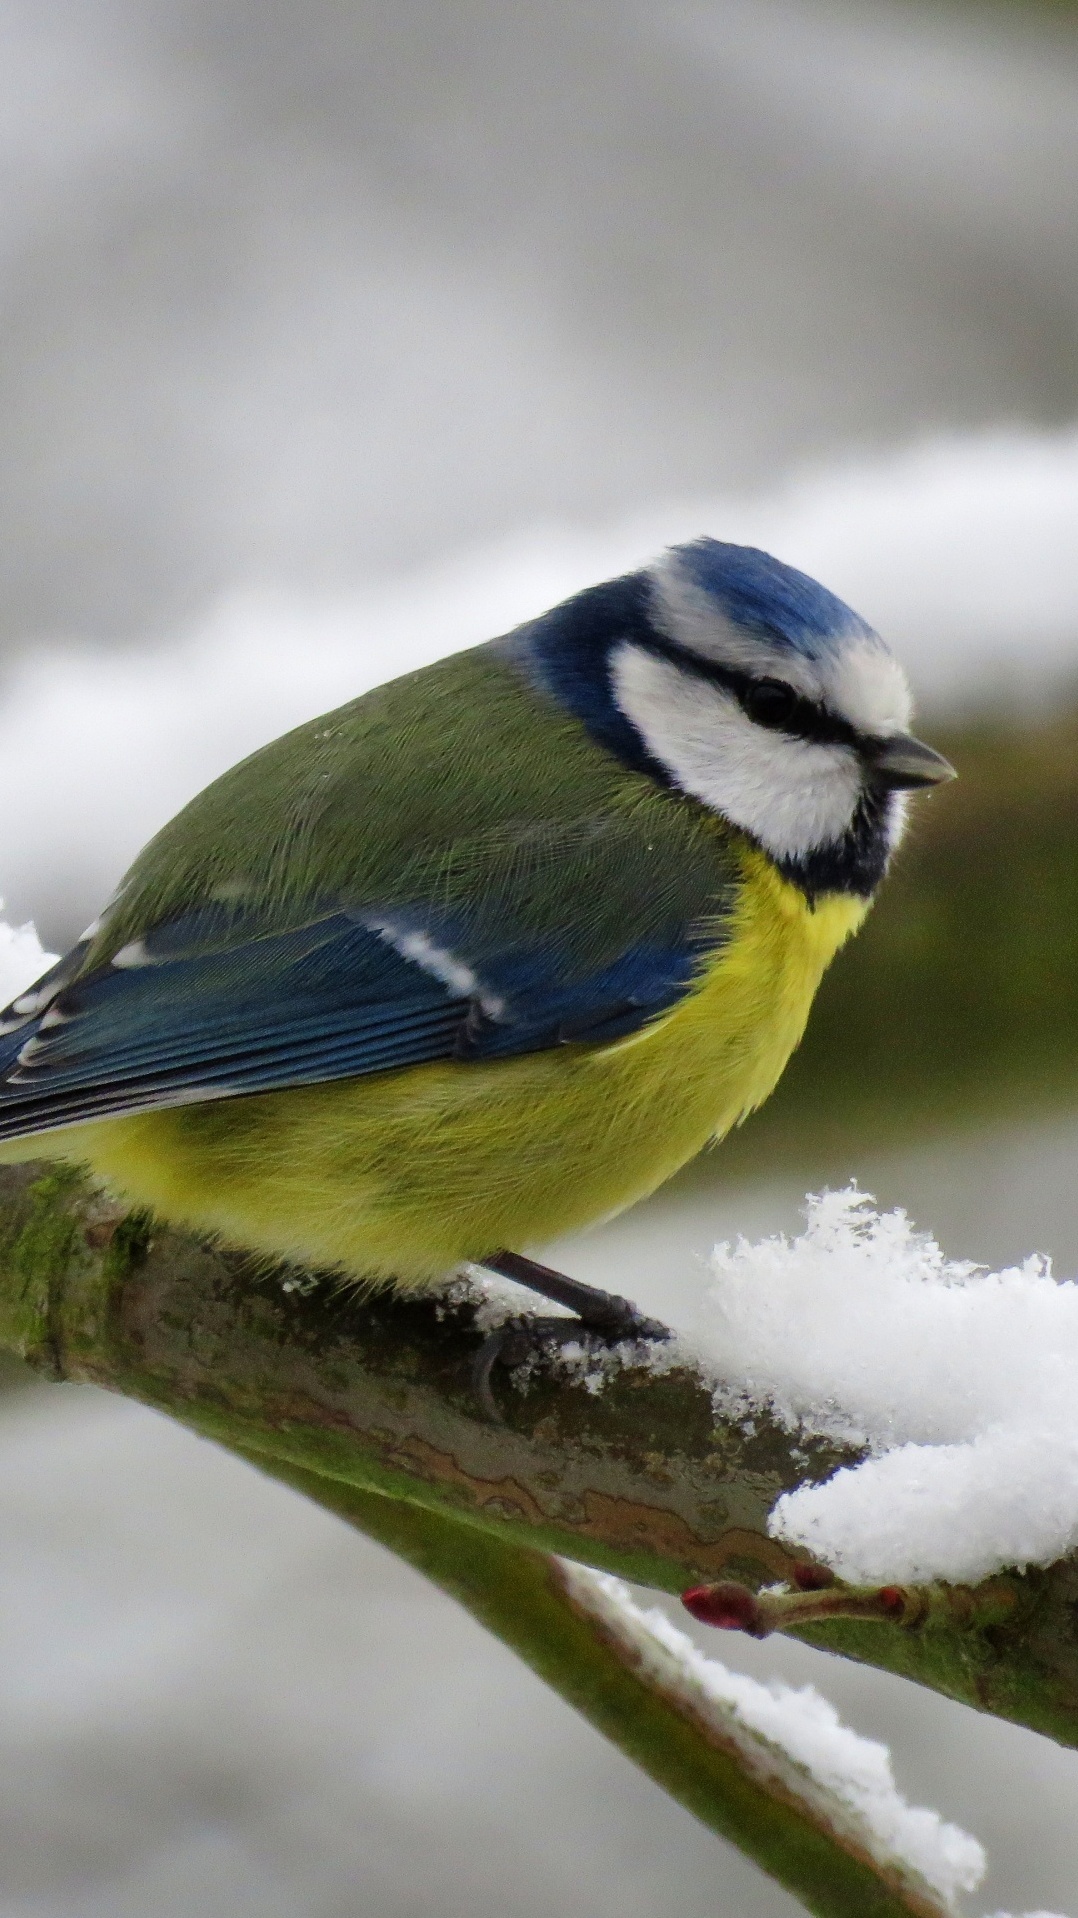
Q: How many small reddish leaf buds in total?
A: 3